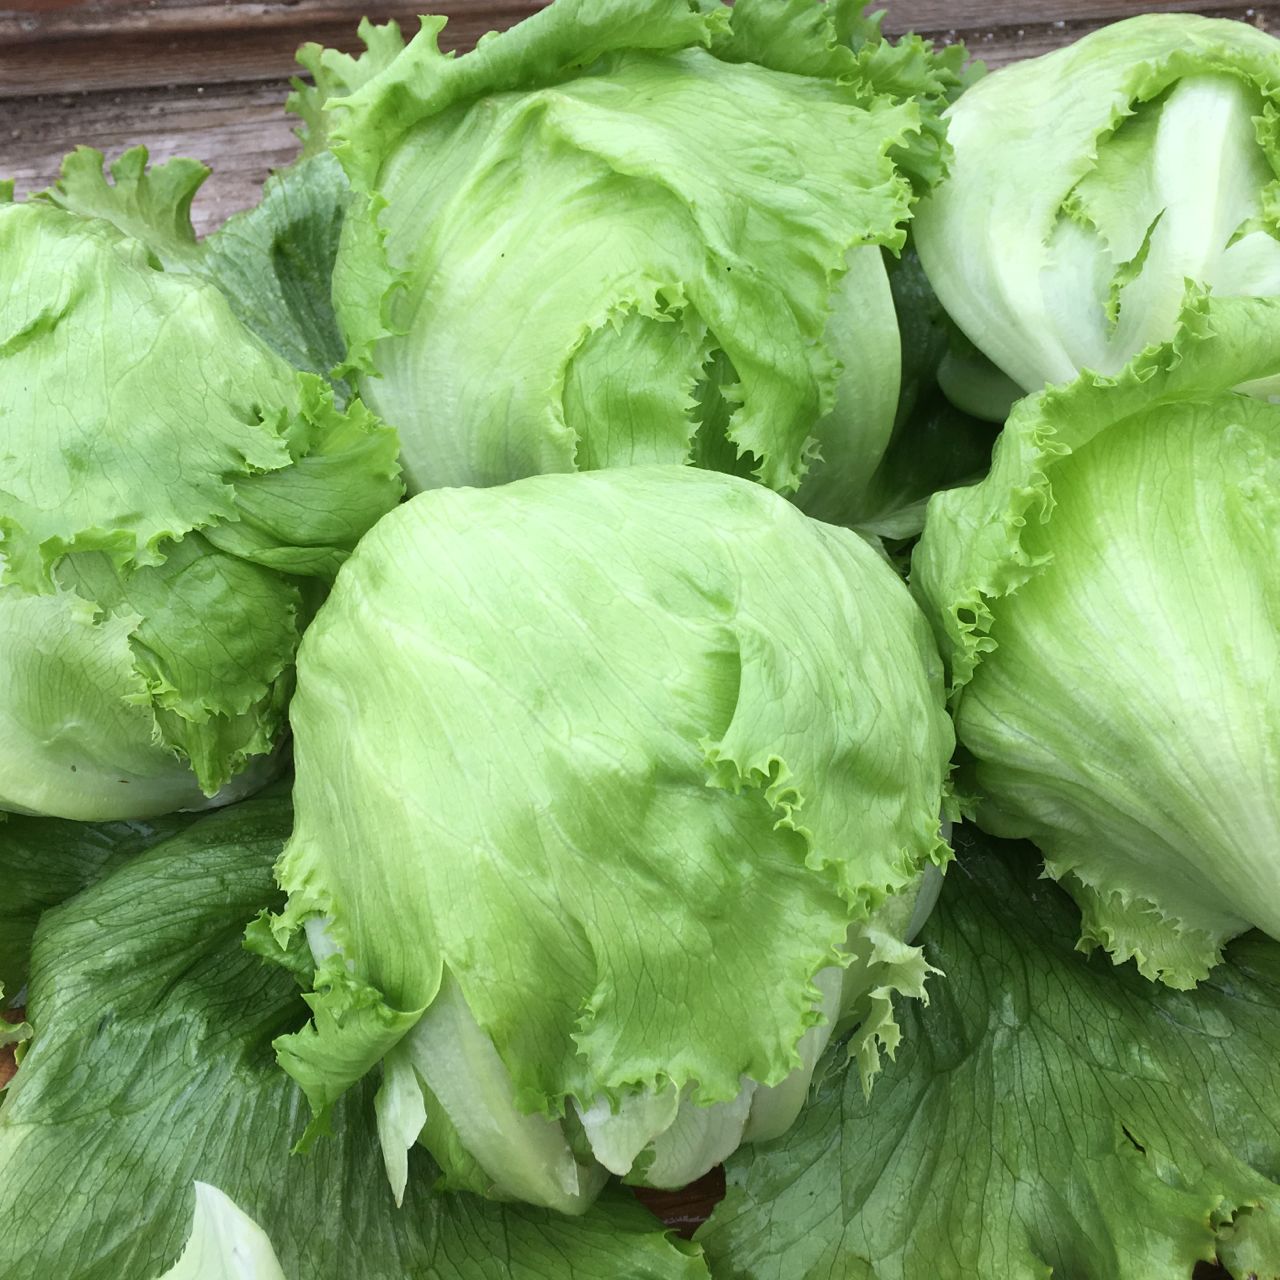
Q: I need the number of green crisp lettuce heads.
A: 5